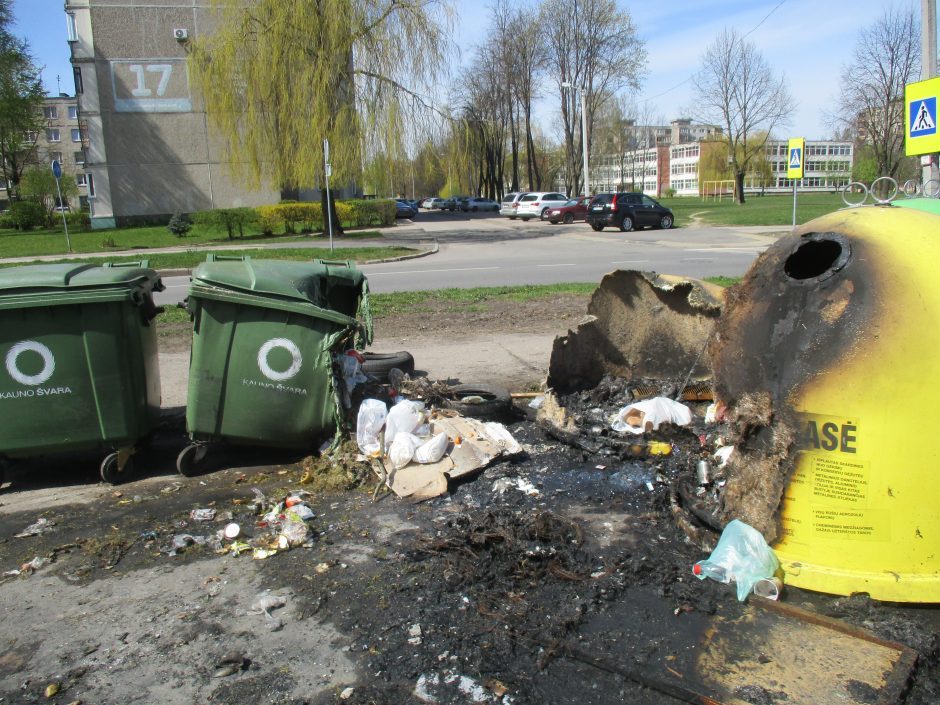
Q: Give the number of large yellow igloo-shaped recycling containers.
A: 1